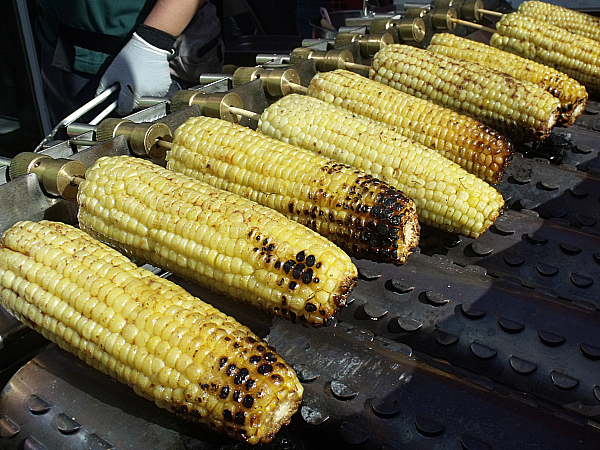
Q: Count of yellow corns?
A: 9